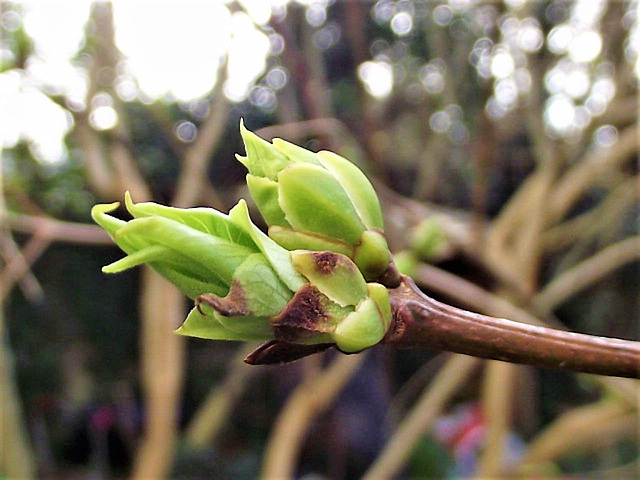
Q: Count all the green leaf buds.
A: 2